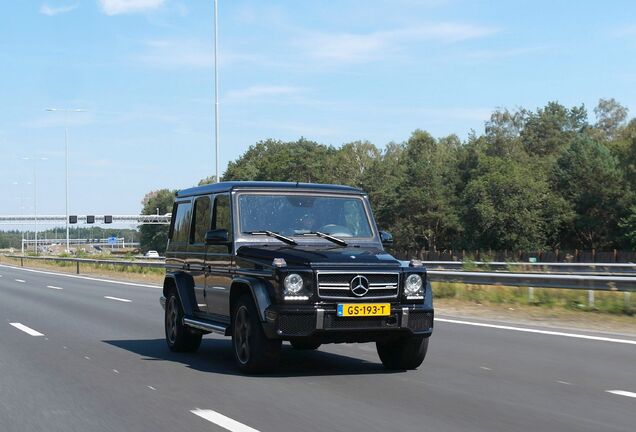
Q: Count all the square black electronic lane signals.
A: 3